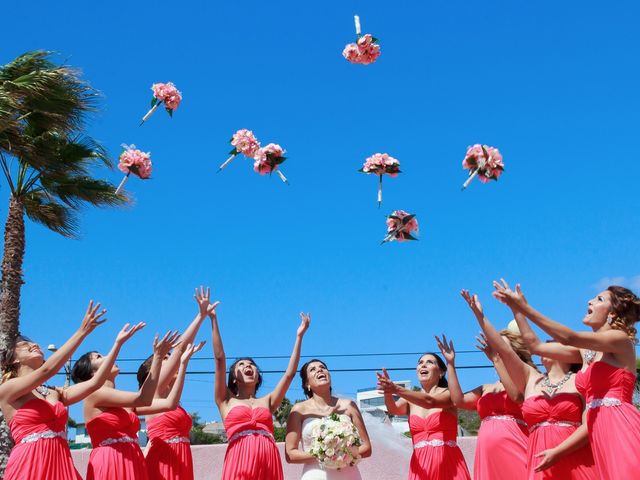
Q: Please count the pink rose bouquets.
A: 8